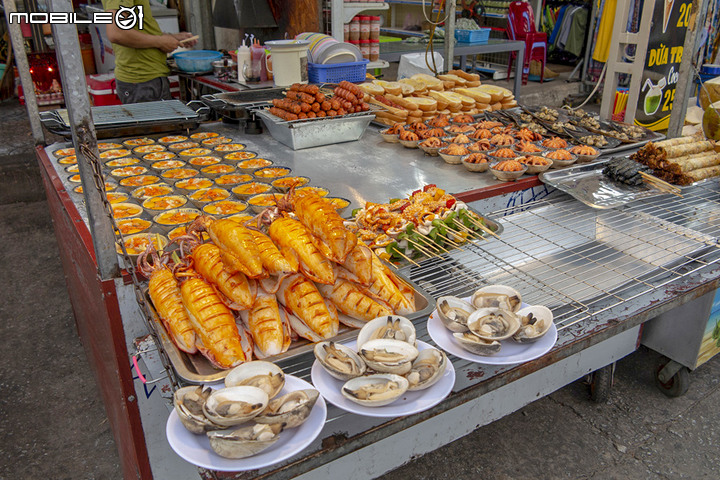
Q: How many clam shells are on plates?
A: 15